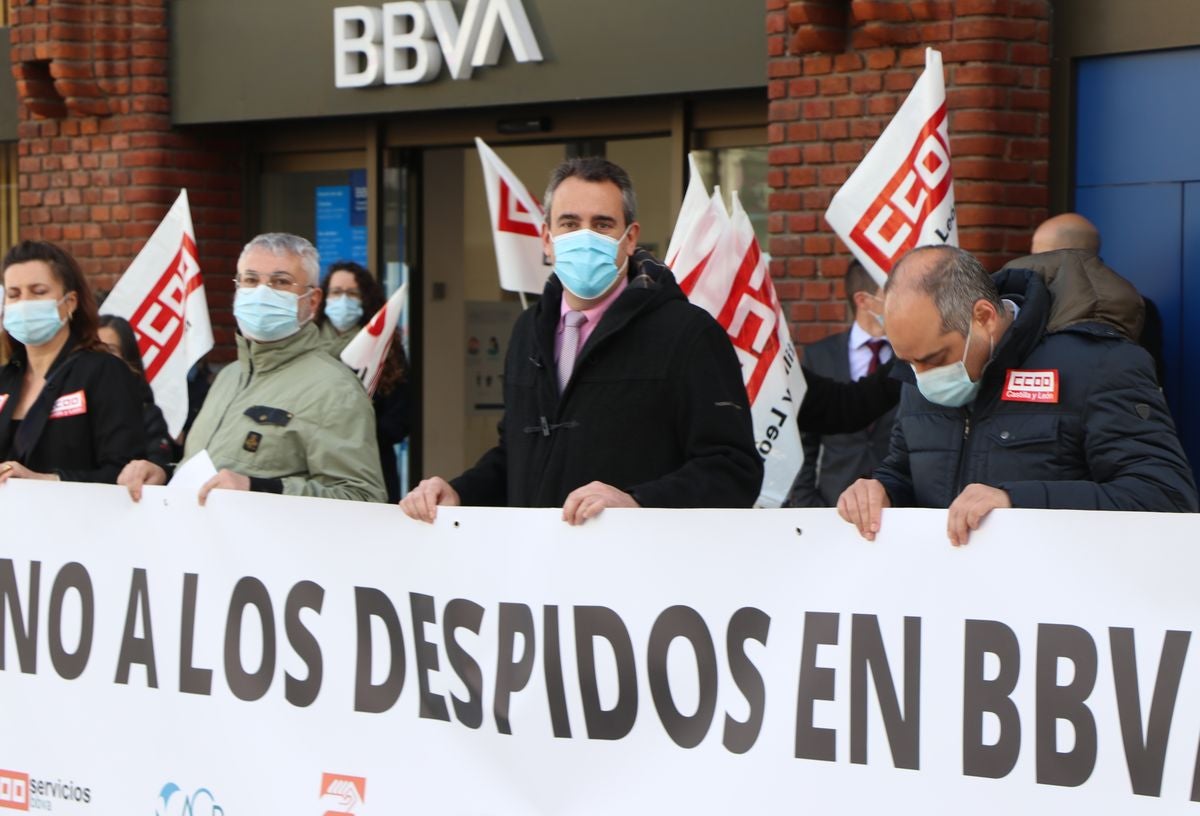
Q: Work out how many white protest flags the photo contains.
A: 7